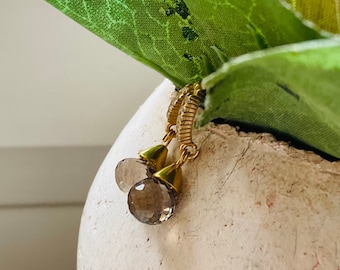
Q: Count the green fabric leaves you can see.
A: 2